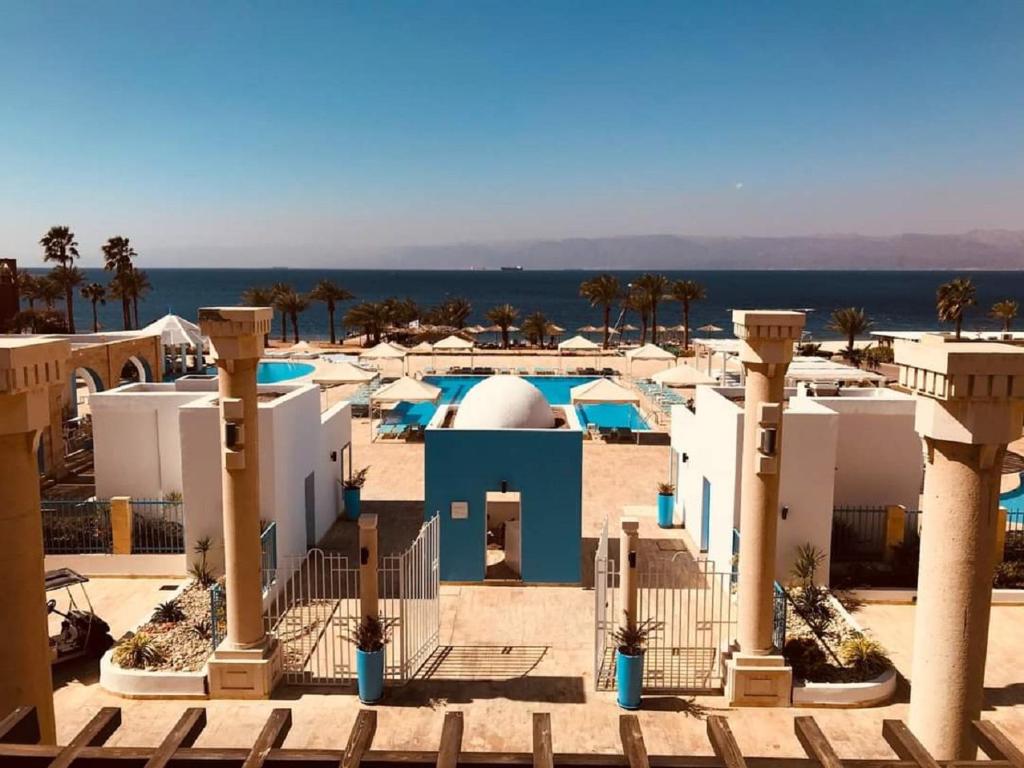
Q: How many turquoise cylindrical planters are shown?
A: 4